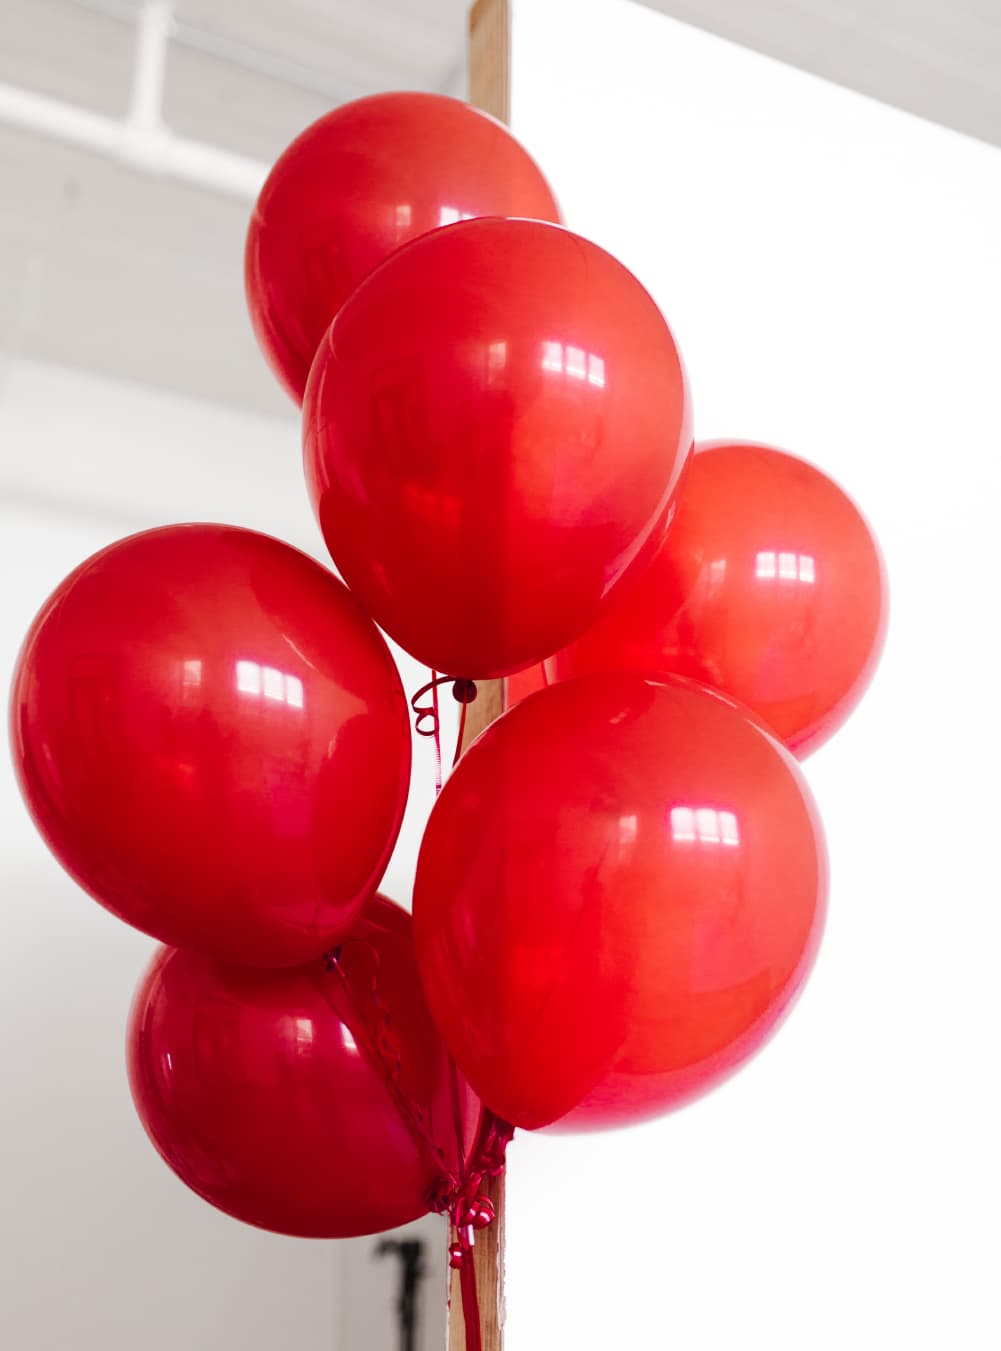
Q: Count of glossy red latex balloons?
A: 6